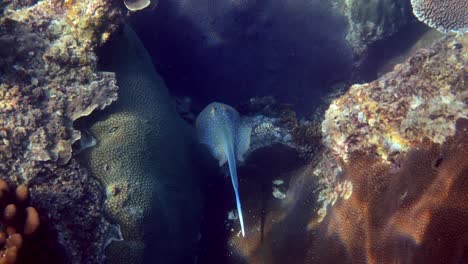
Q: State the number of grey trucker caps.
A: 0